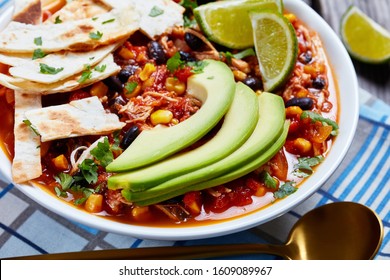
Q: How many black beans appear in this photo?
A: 11